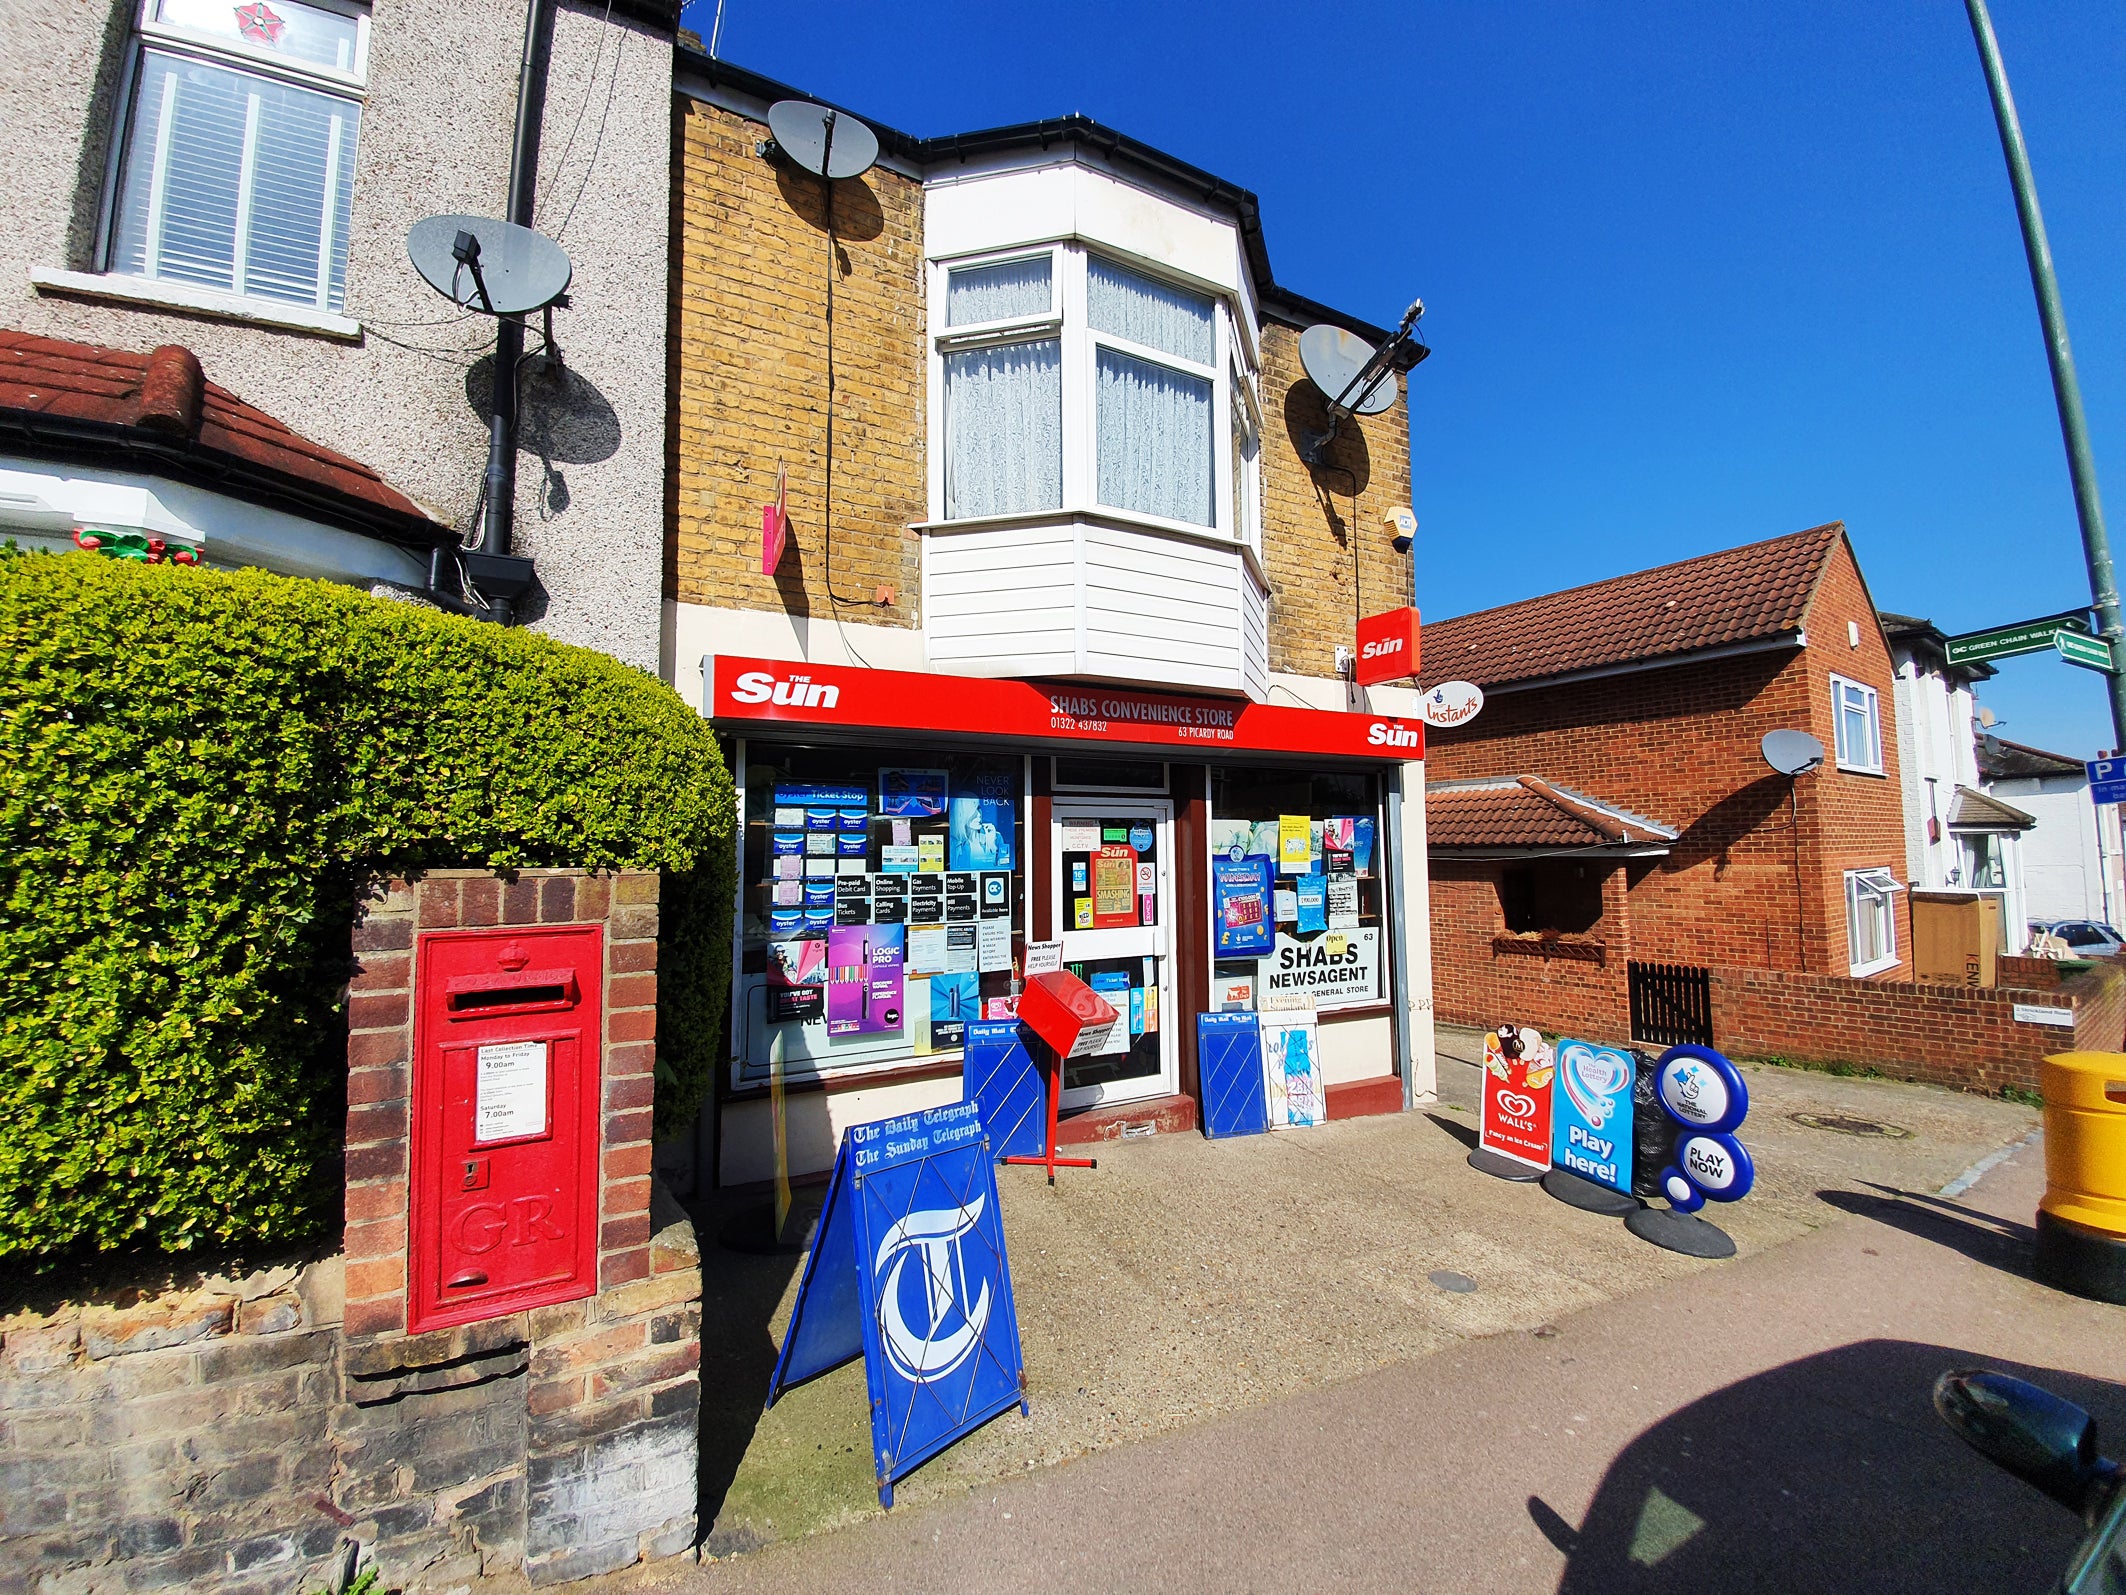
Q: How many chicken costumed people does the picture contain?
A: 0